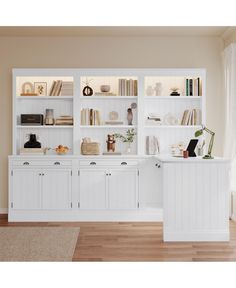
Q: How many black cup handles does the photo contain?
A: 4